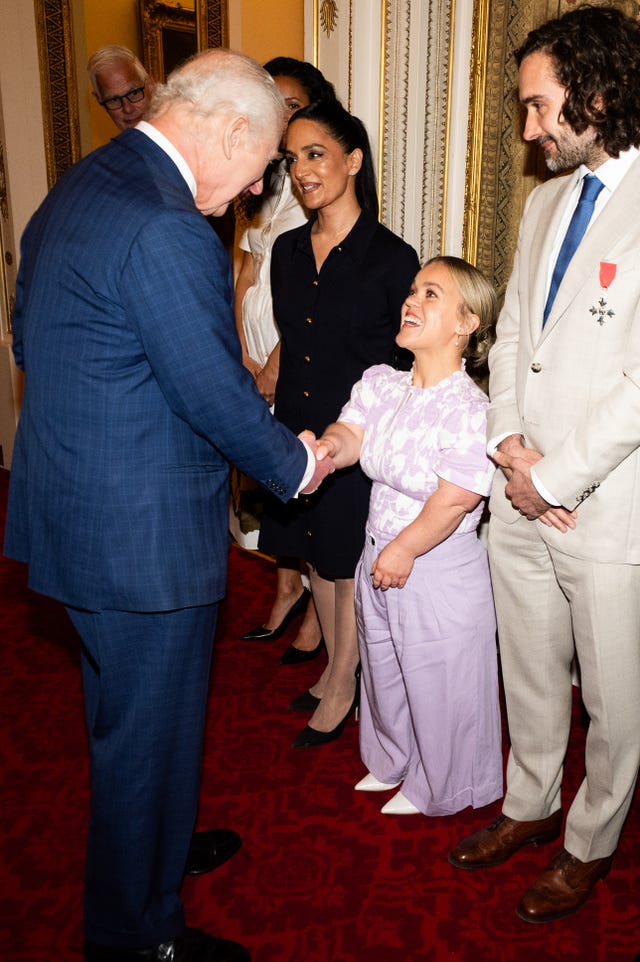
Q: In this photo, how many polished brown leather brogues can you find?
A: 2